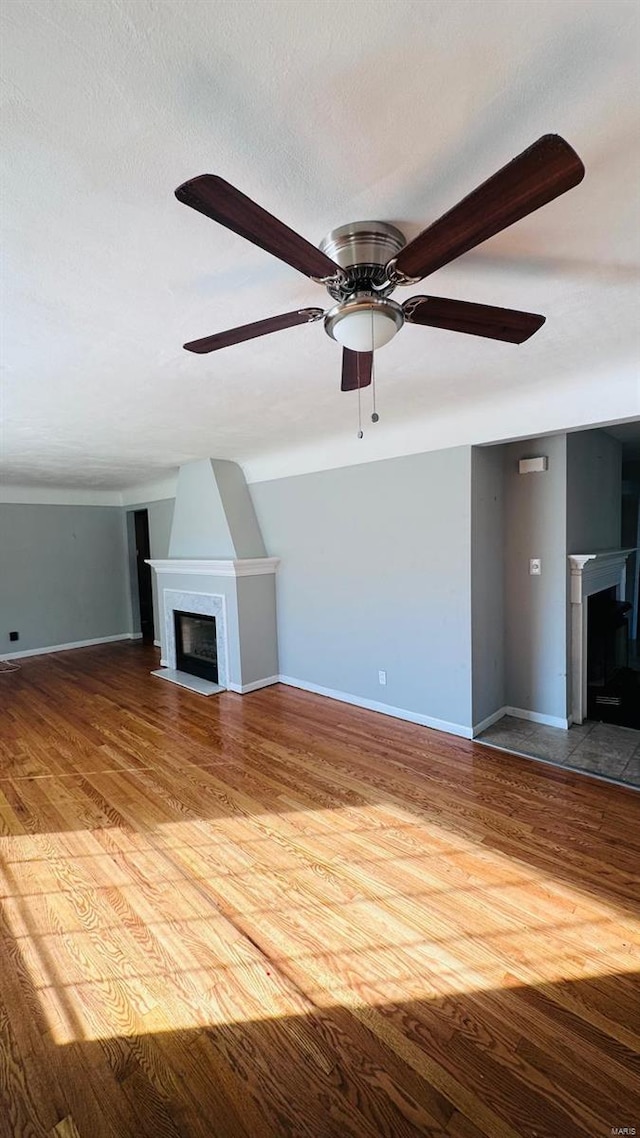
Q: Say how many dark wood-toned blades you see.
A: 5